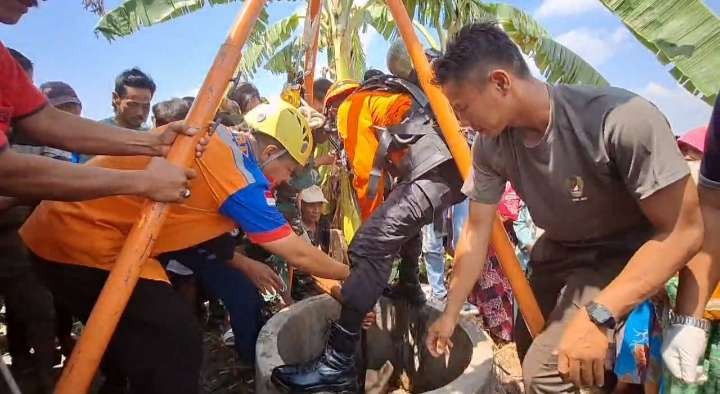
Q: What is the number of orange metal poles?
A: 3